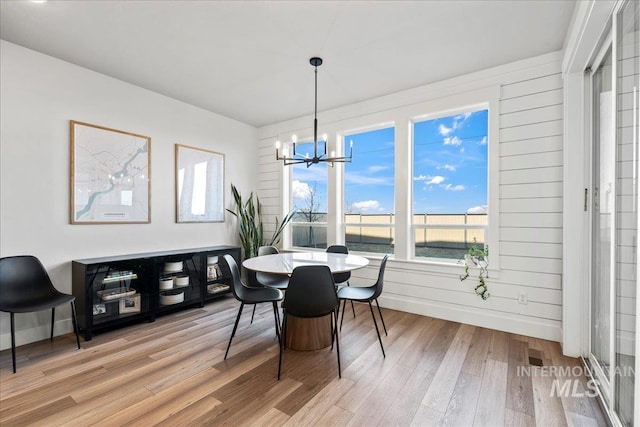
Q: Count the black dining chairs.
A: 6